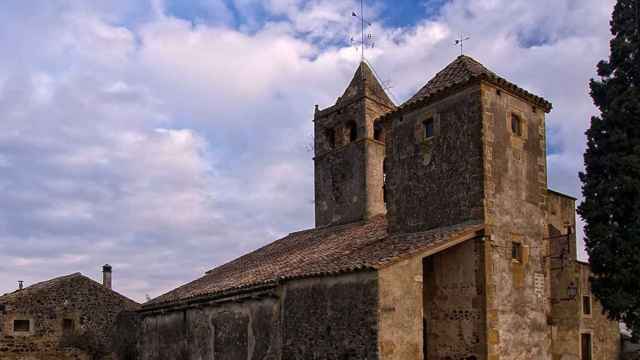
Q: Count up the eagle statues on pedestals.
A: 0